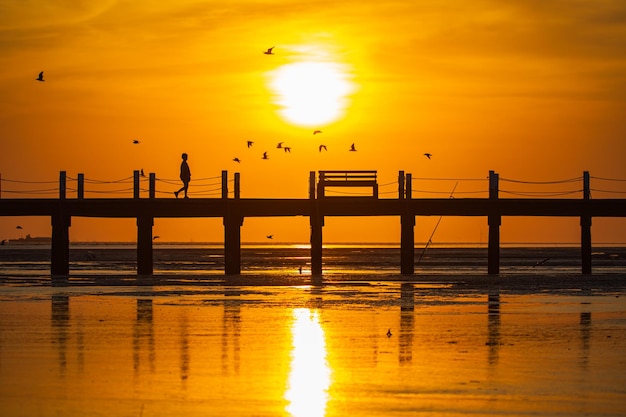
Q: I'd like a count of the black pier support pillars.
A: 7